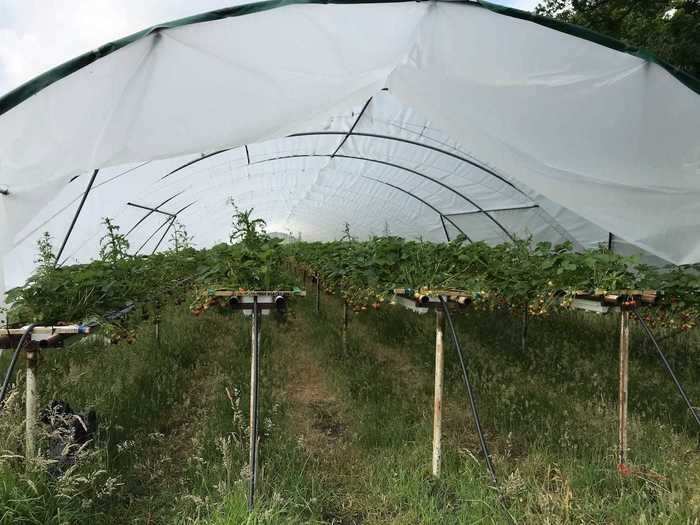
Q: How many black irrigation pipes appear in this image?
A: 4